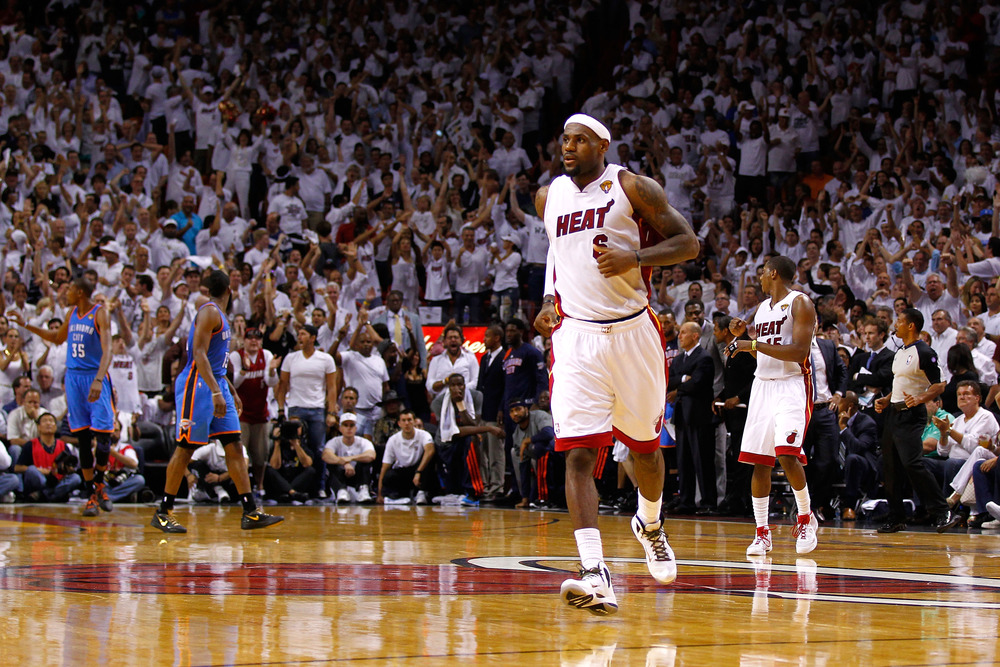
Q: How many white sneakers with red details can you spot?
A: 2